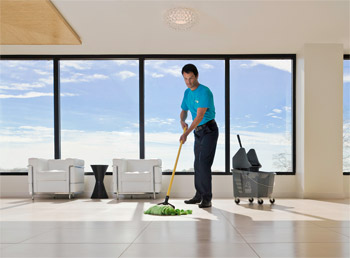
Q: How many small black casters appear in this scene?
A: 4